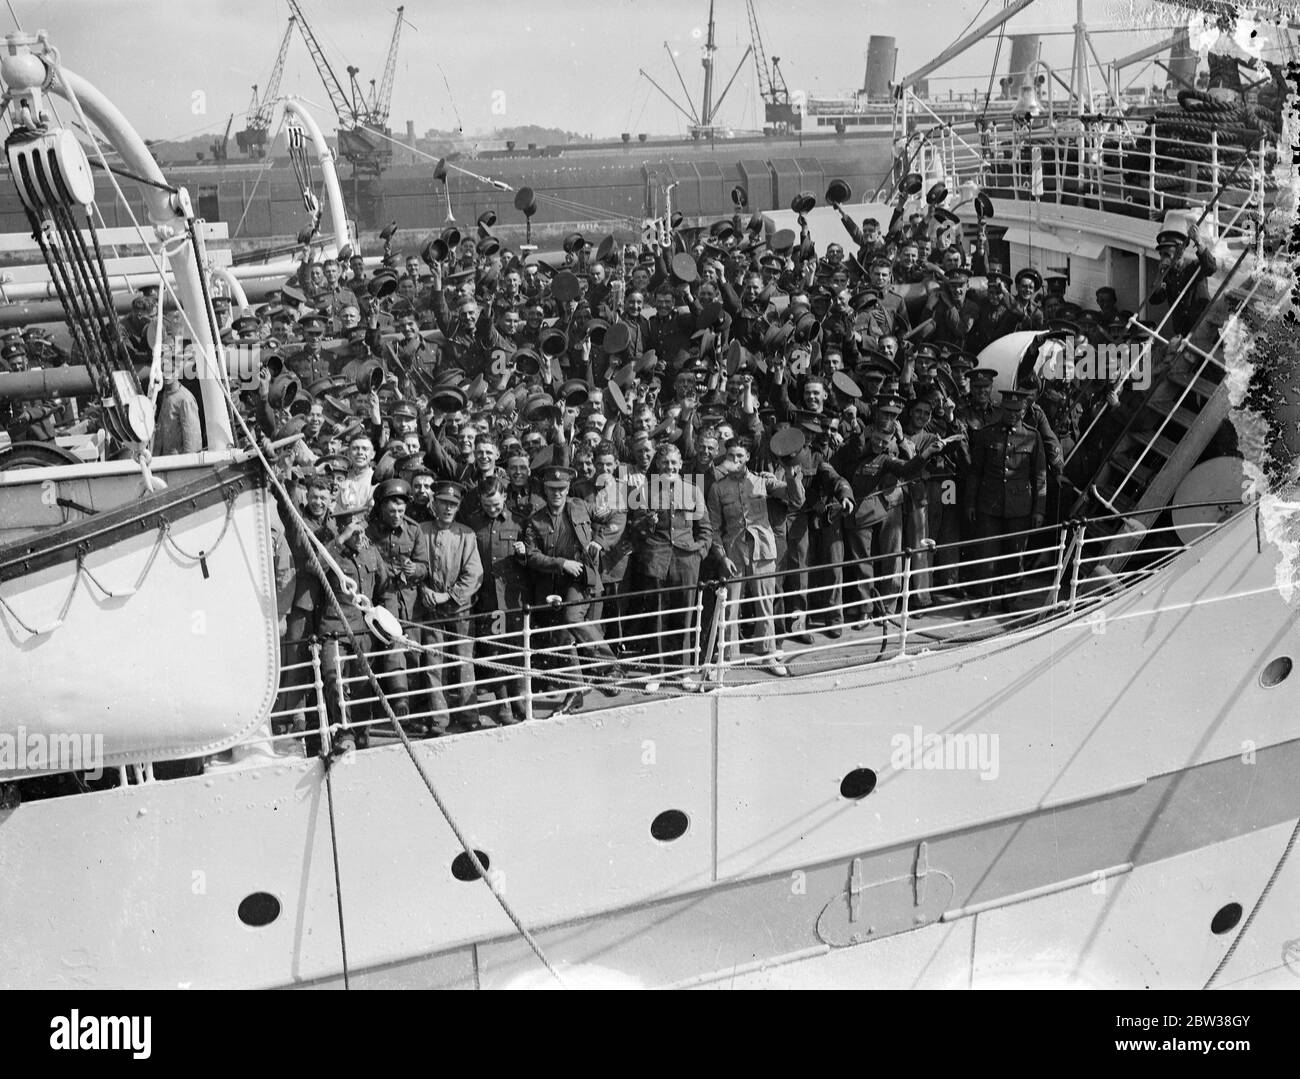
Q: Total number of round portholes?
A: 6